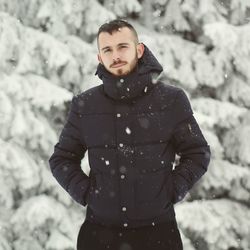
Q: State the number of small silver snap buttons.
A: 6